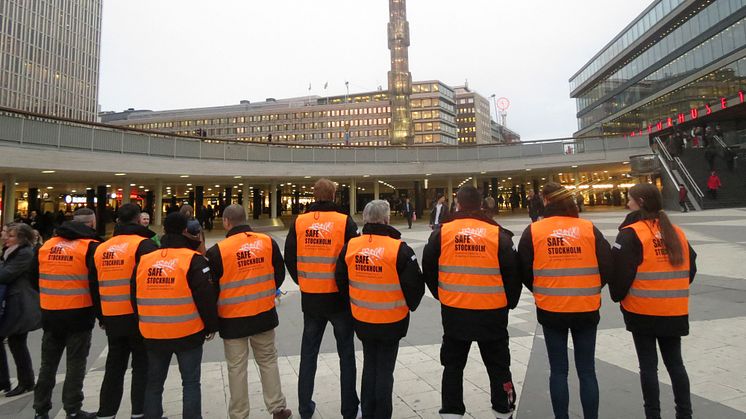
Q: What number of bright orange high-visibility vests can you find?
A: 9